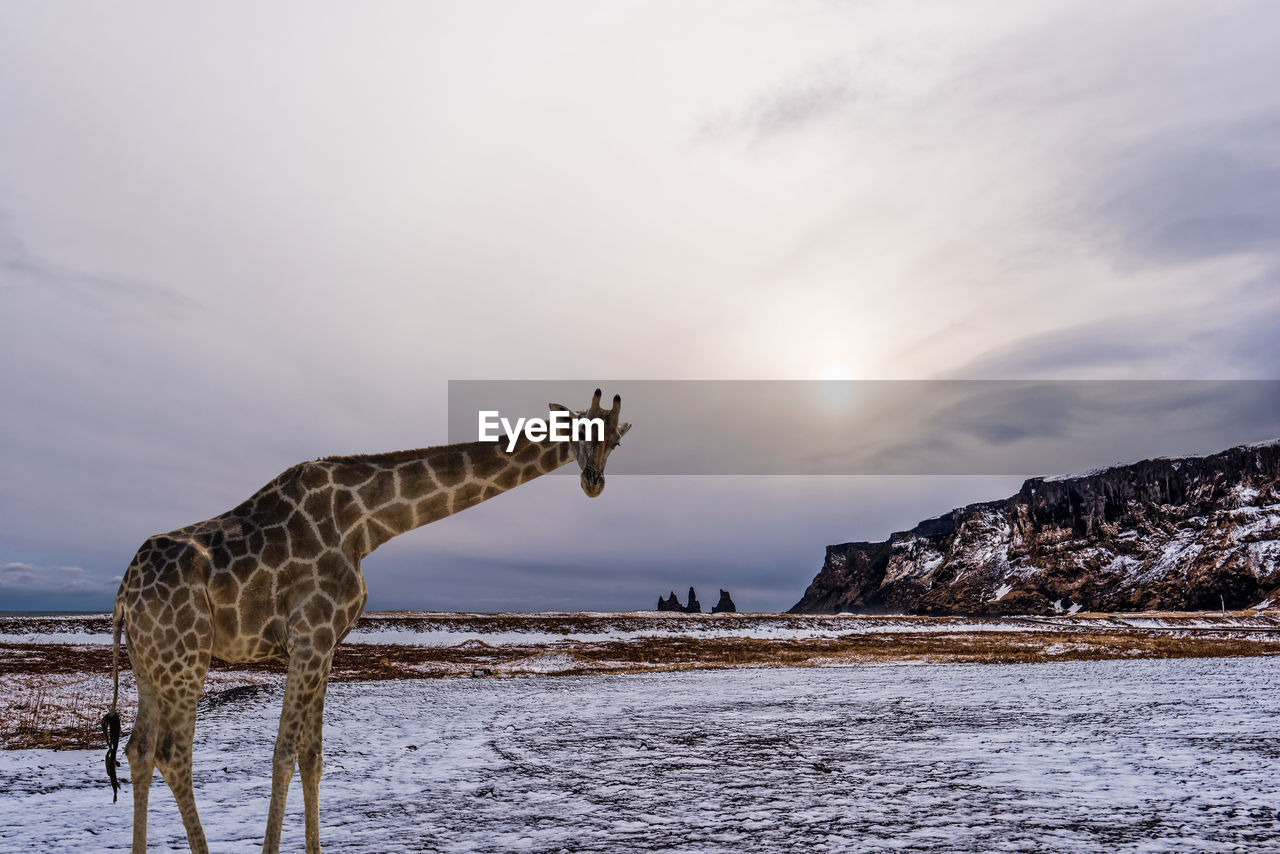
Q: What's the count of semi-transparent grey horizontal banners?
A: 1